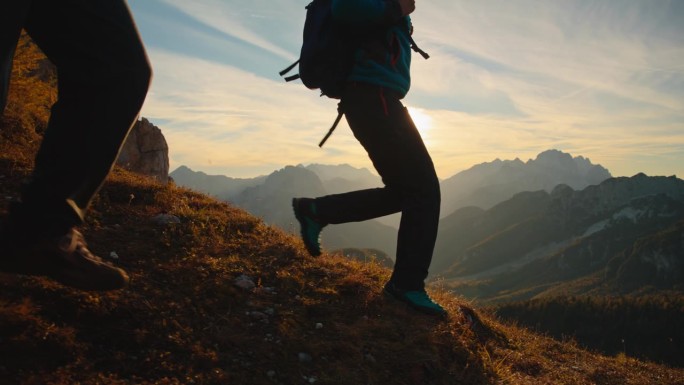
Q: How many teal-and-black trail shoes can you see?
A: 2